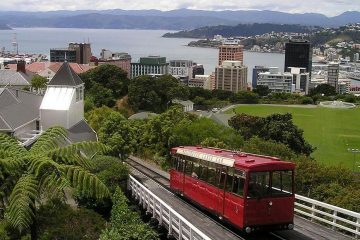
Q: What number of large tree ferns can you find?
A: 1